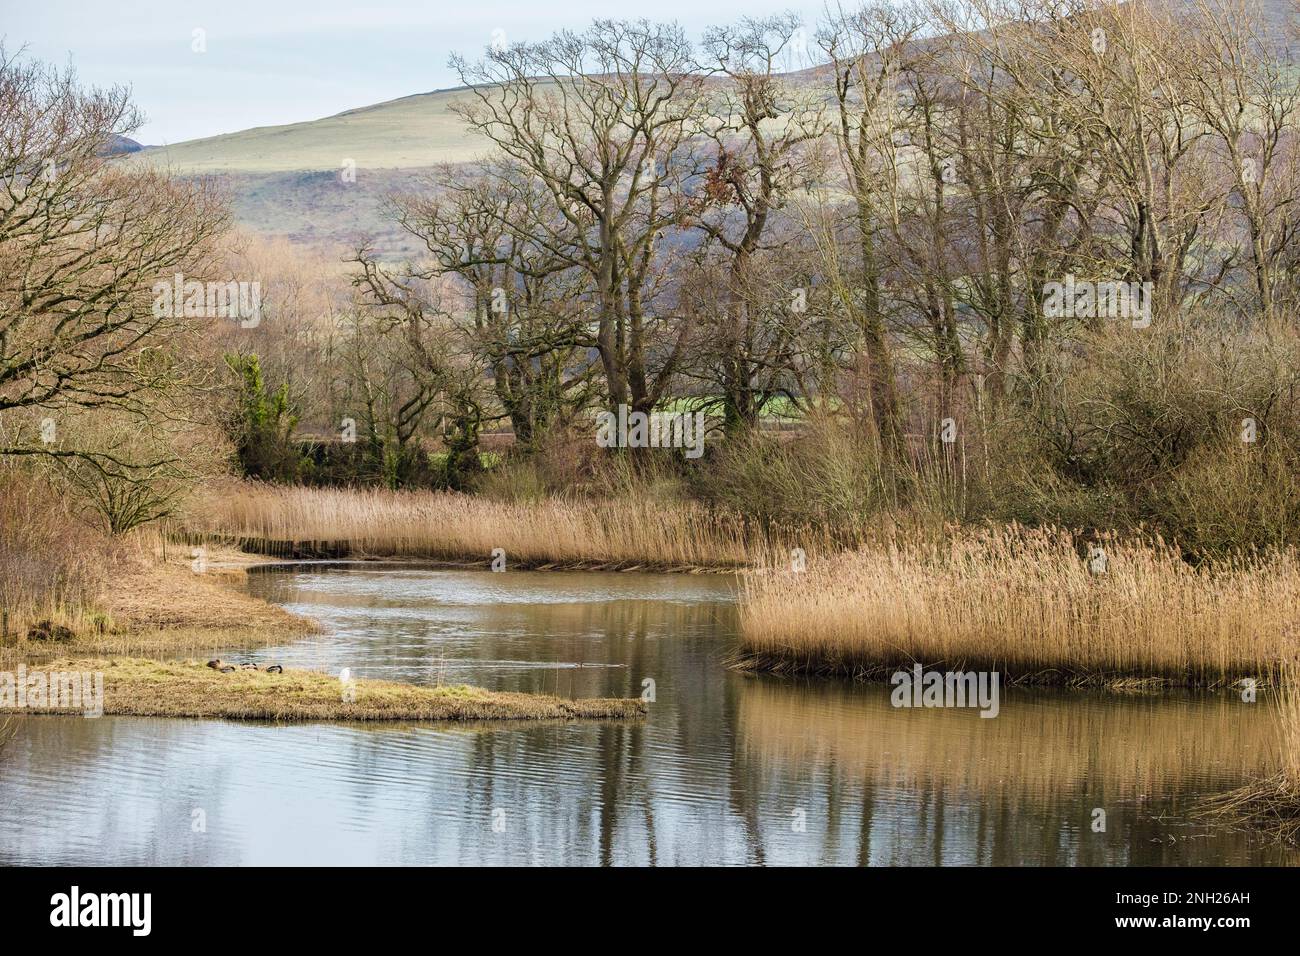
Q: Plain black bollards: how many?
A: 0